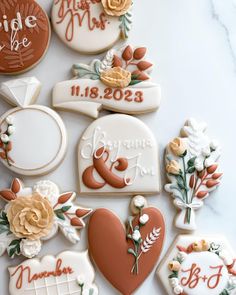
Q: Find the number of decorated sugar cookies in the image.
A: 10